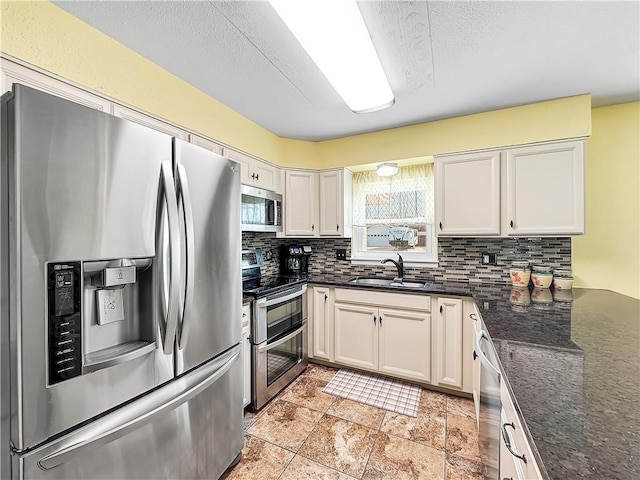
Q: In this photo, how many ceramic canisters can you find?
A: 3